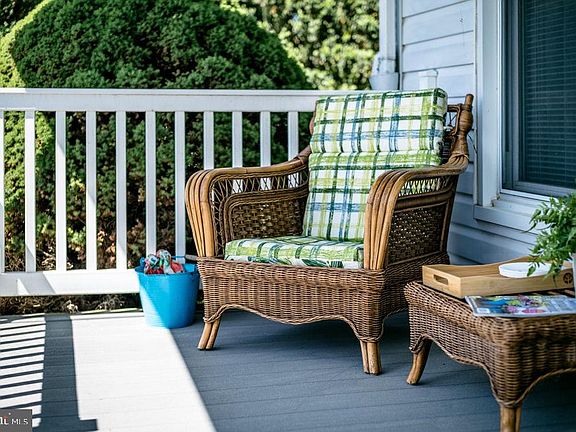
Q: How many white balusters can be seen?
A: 11